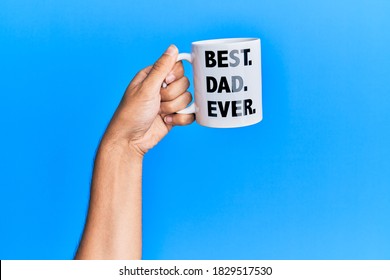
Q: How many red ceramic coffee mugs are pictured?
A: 0